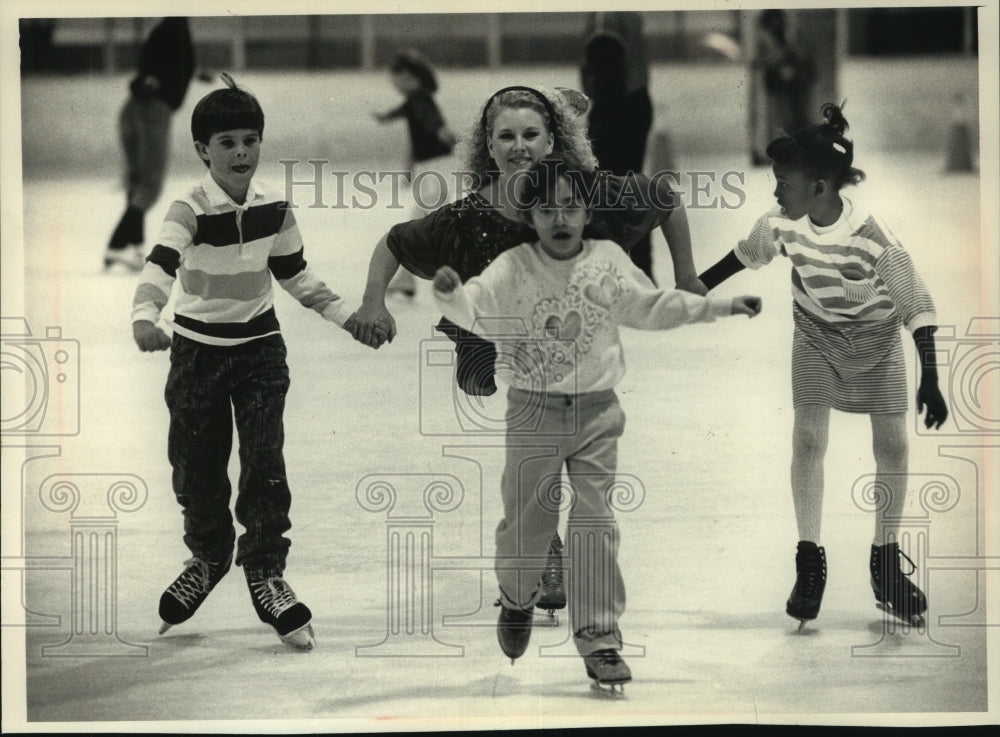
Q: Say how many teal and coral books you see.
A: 0